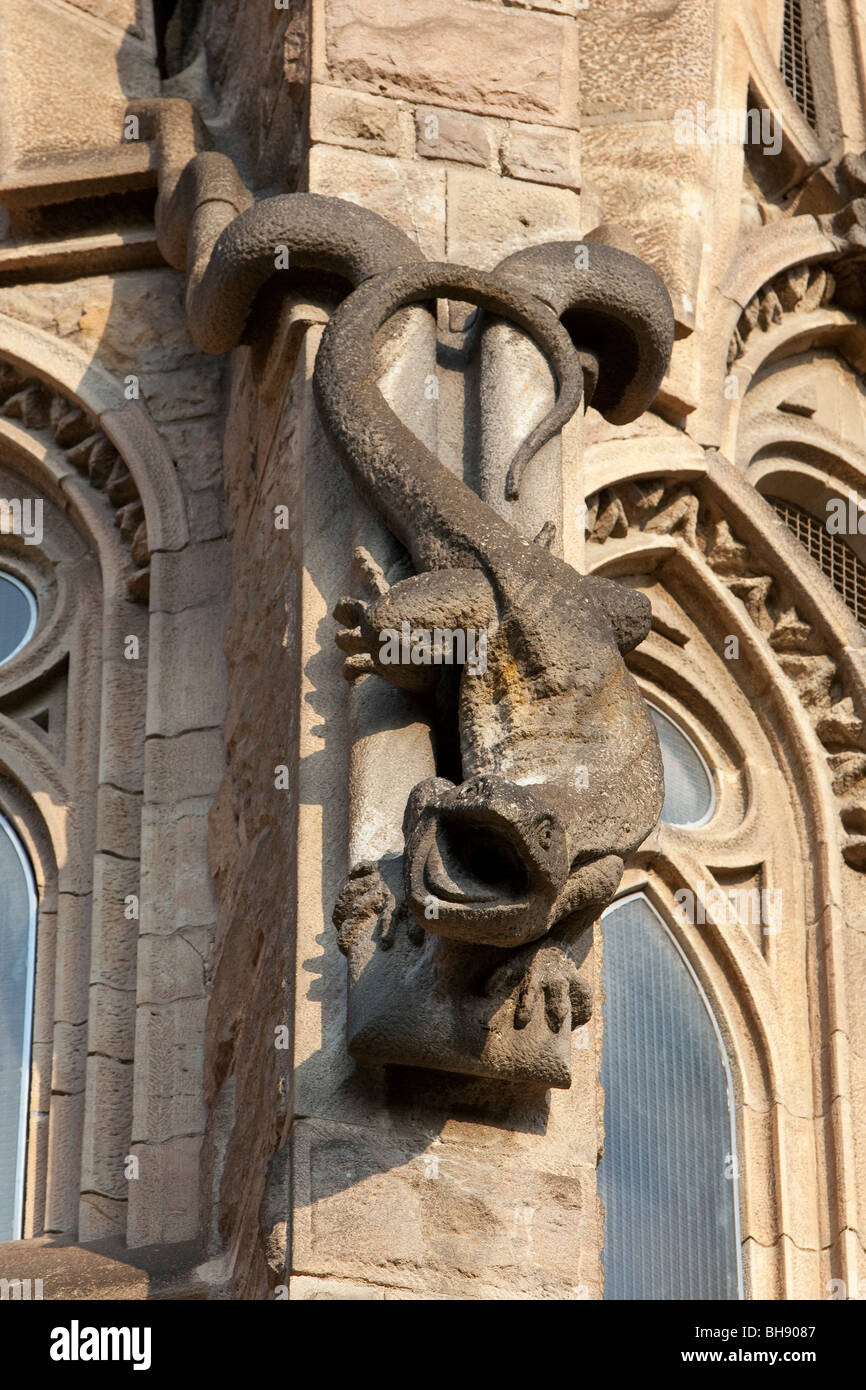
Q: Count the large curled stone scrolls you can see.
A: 2